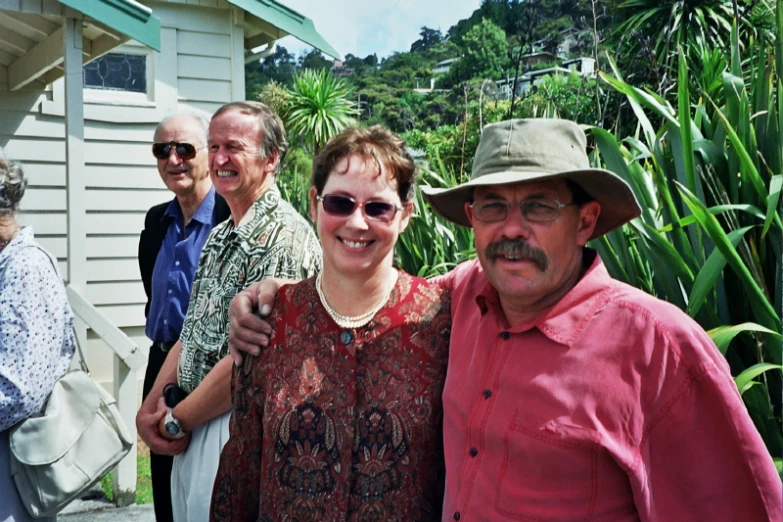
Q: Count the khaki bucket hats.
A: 1